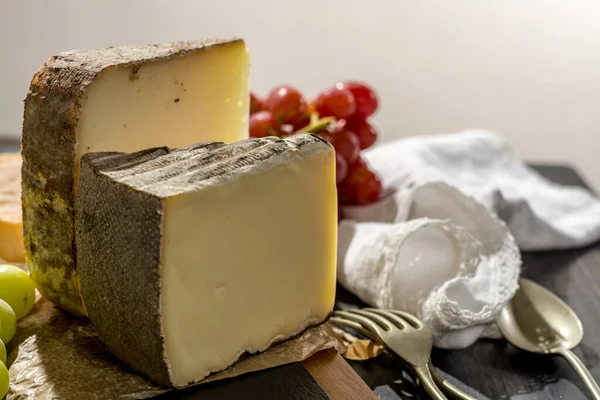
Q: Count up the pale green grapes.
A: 4